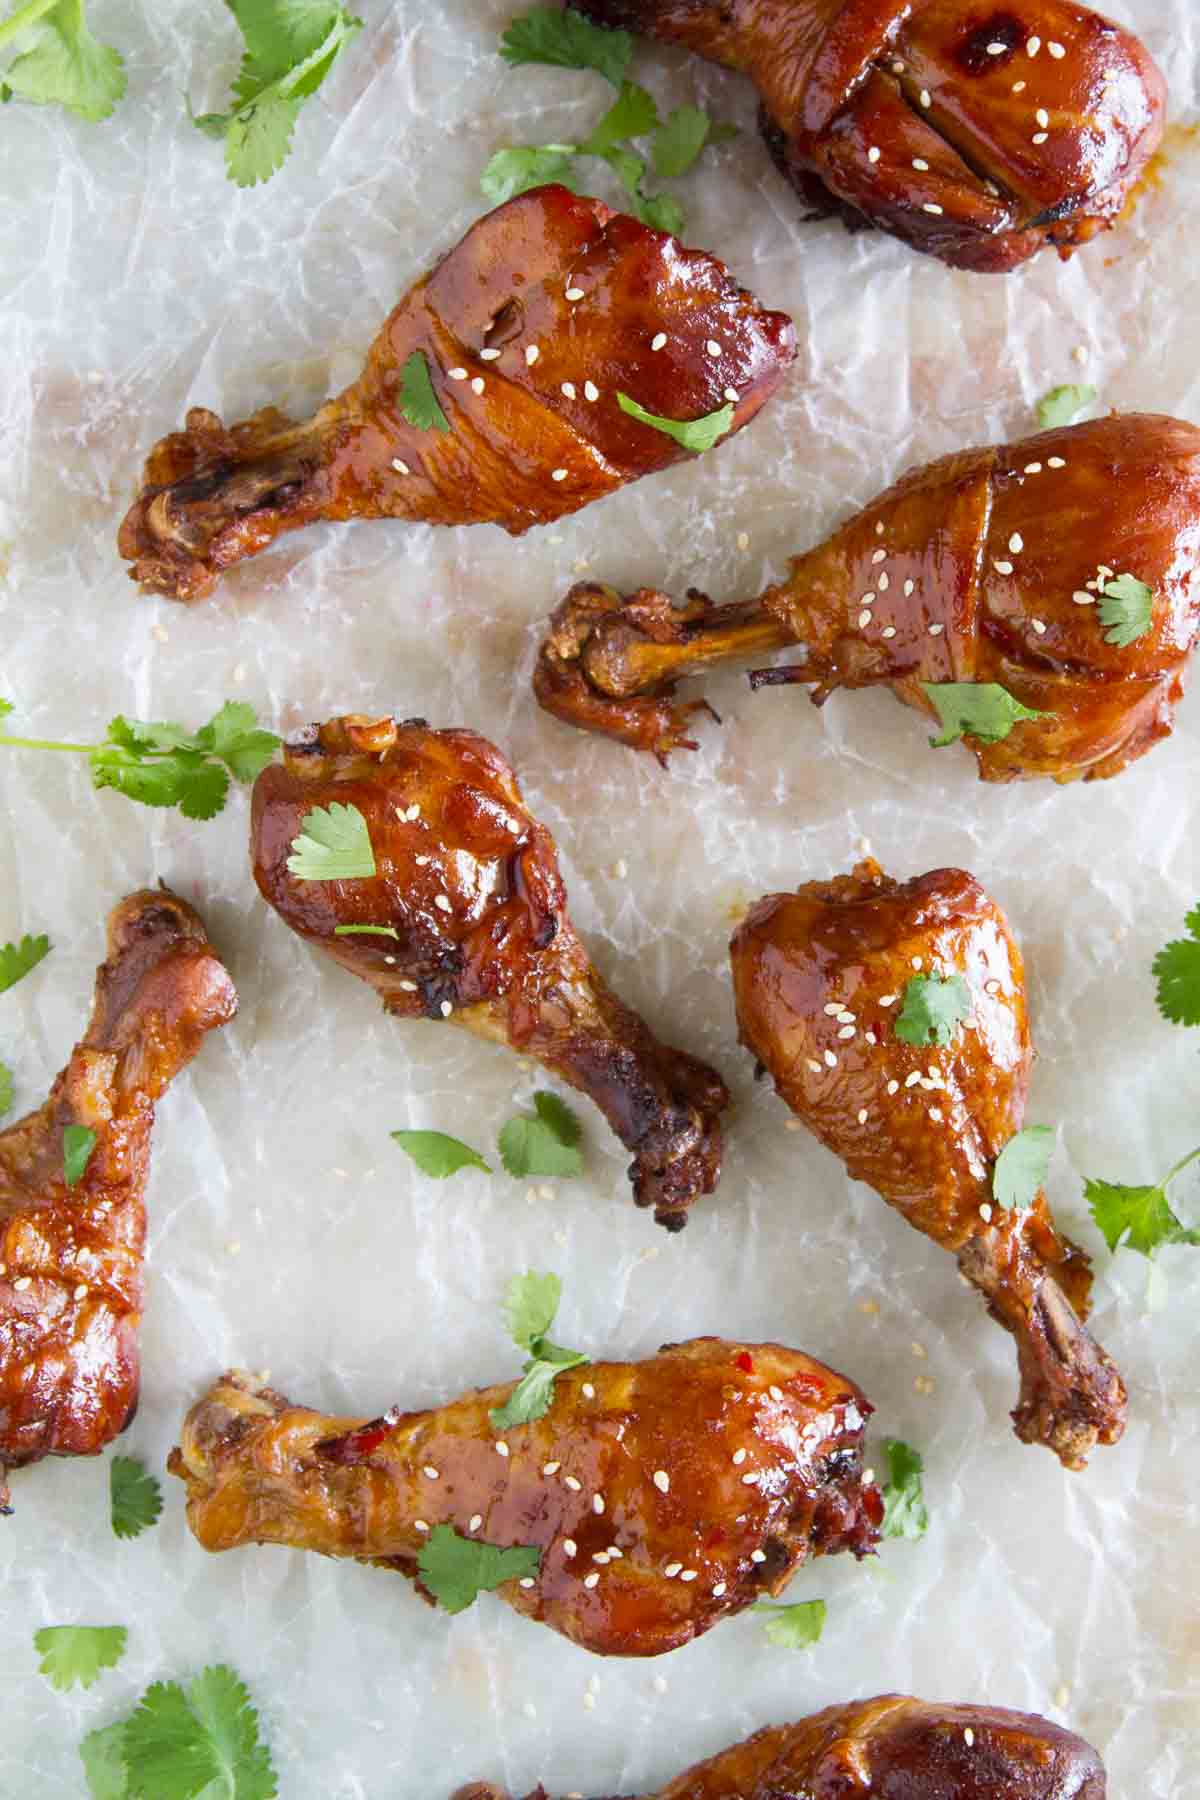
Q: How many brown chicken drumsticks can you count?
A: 8